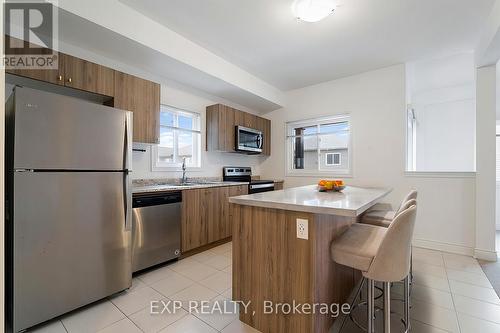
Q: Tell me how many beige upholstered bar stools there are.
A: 3